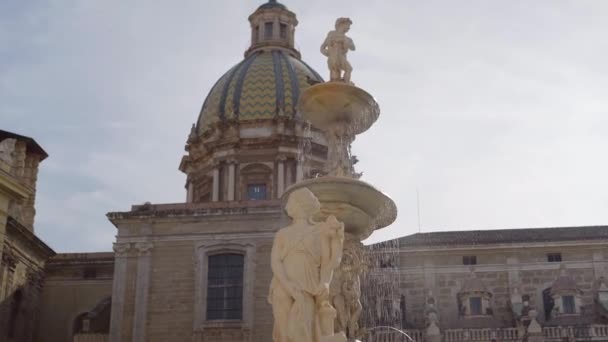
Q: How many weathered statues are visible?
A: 2